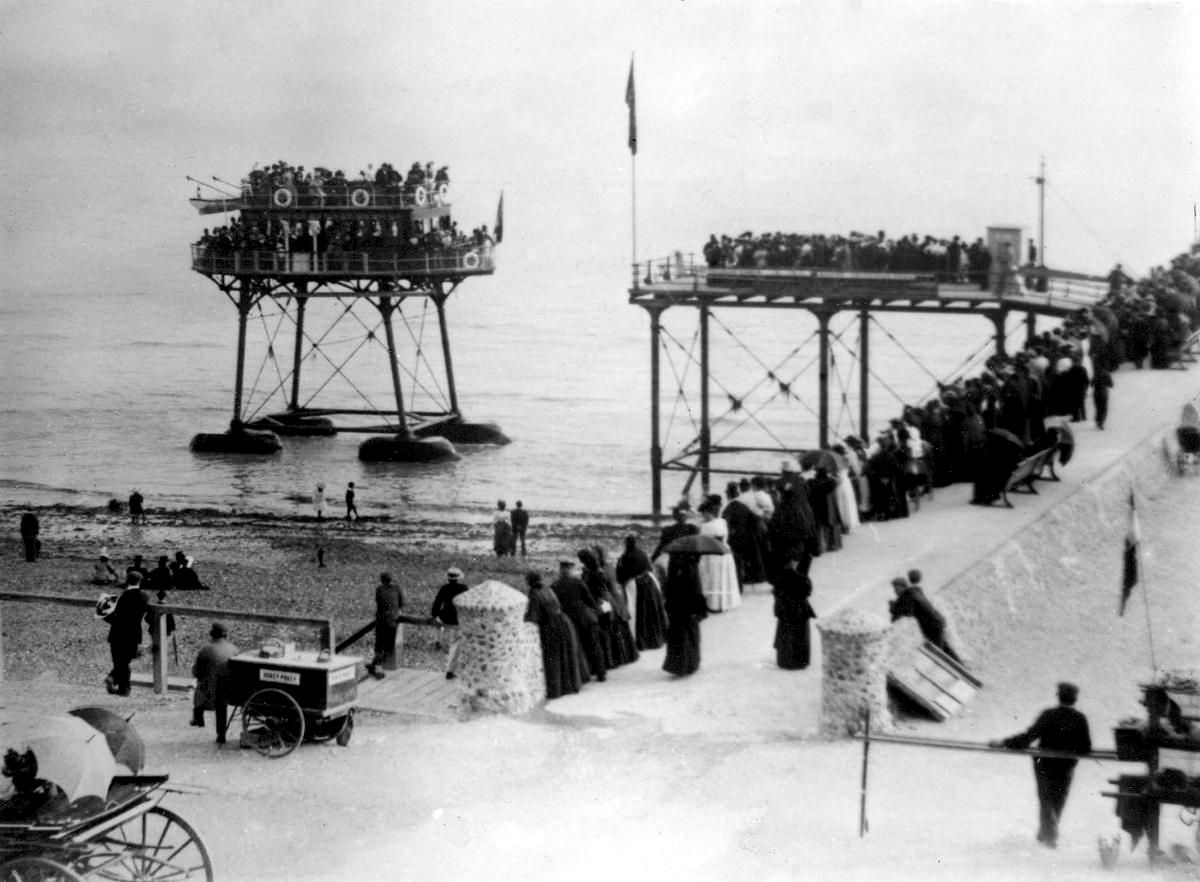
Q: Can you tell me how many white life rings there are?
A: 5